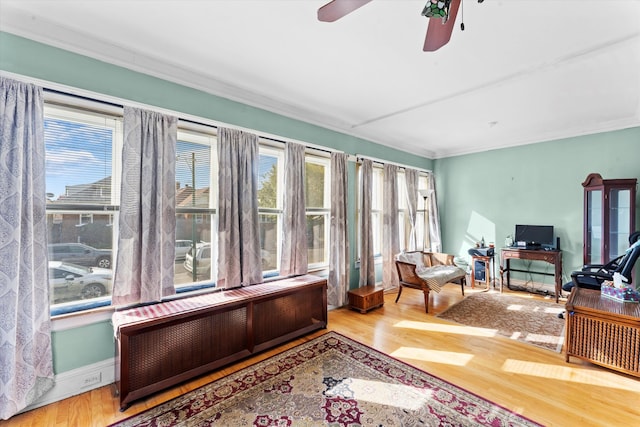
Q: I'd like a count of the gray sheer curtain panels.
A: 9